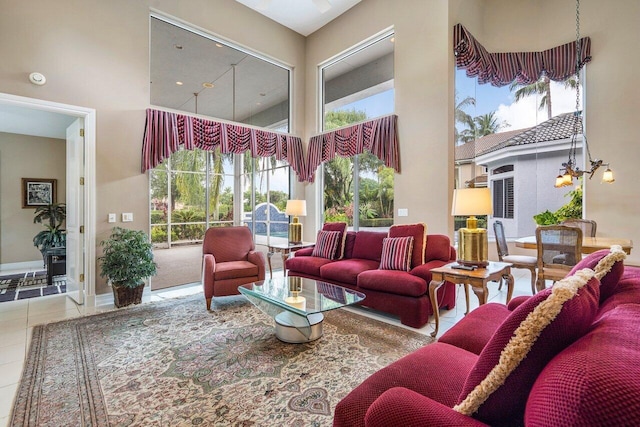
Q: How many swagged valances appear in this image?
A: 3